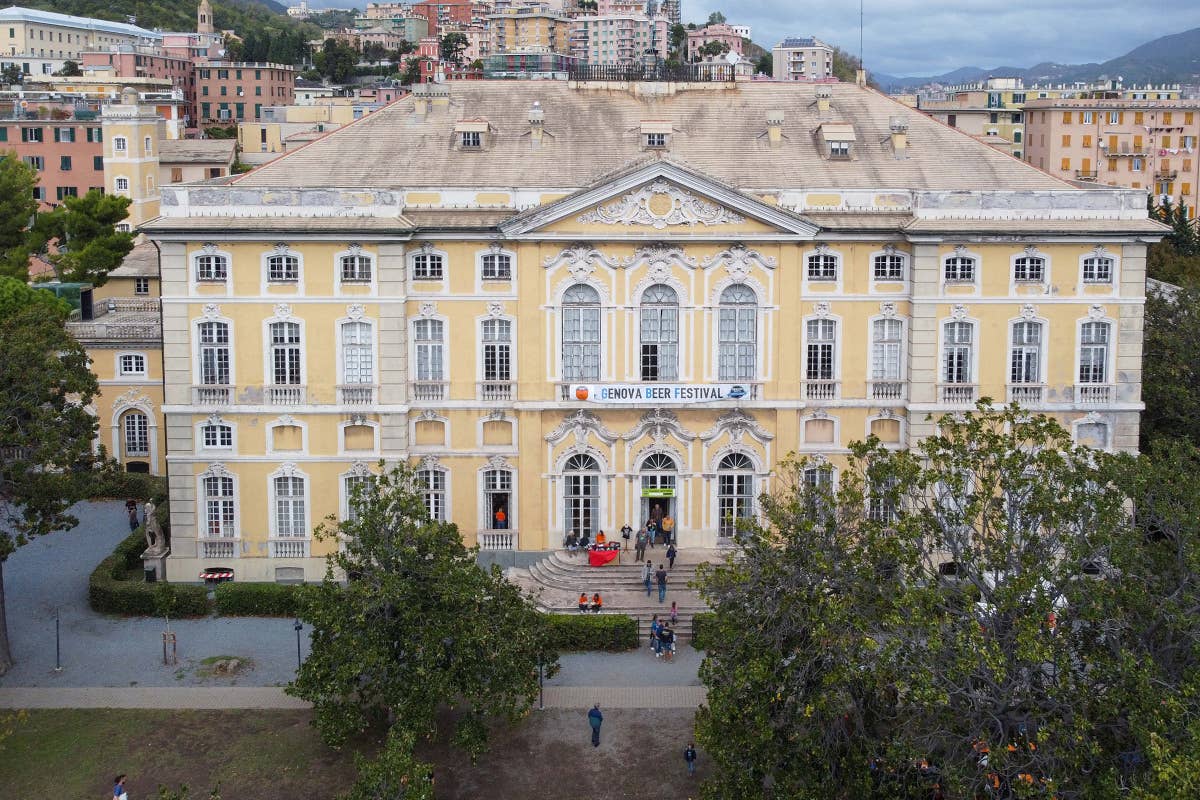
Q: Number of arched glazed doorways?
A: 3